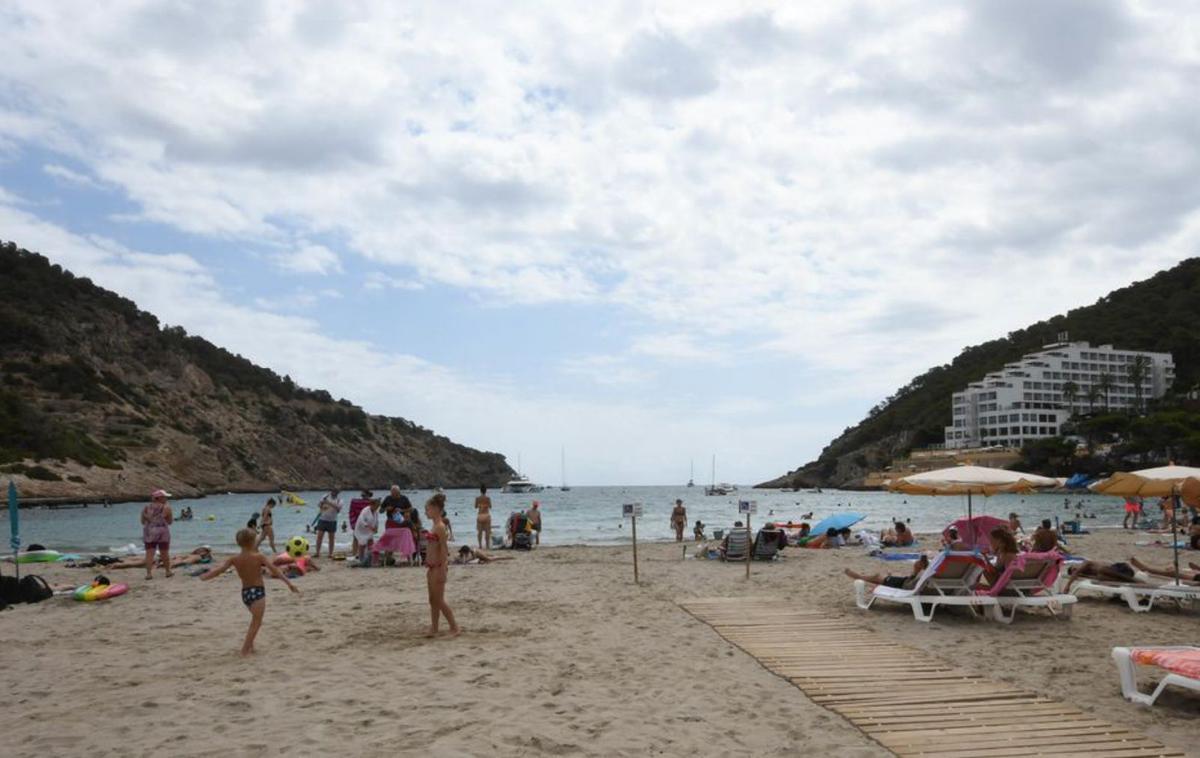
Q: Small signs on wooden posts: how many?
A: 2